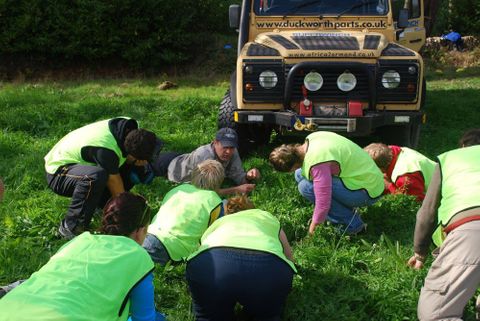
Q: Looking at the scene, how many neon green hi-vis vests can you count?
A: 7